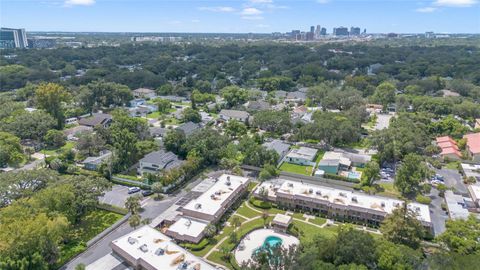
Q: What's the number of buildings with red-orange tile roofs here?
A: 2